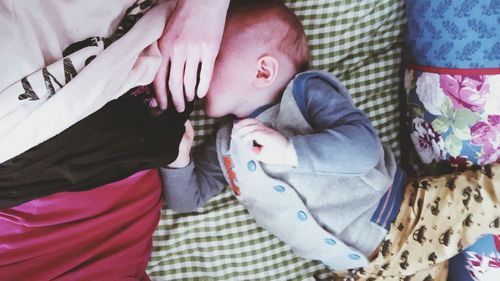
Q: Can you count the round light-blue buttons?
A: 5